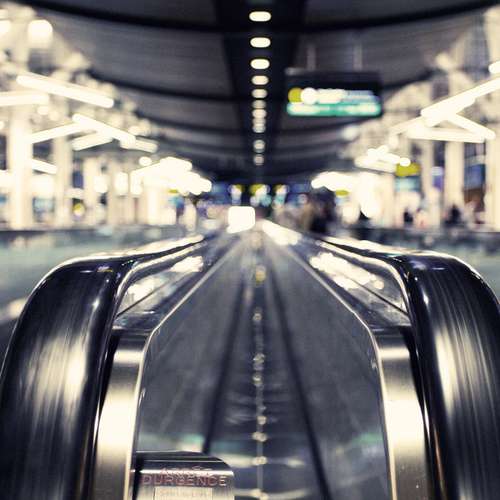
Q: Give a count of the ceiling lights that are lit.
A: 11